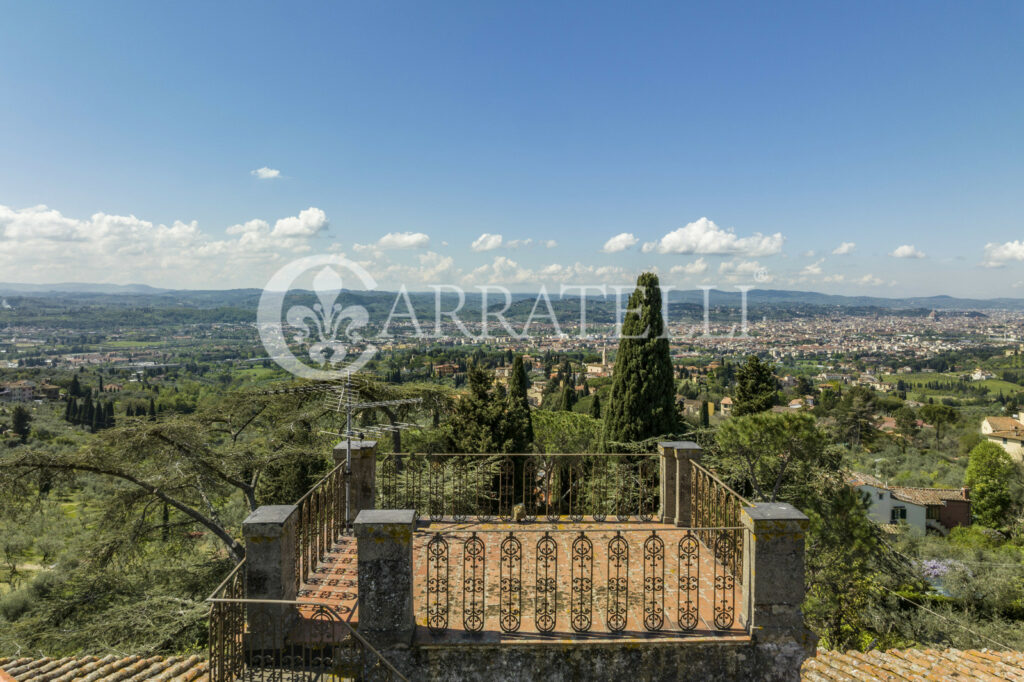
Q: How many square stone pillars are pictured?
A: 5